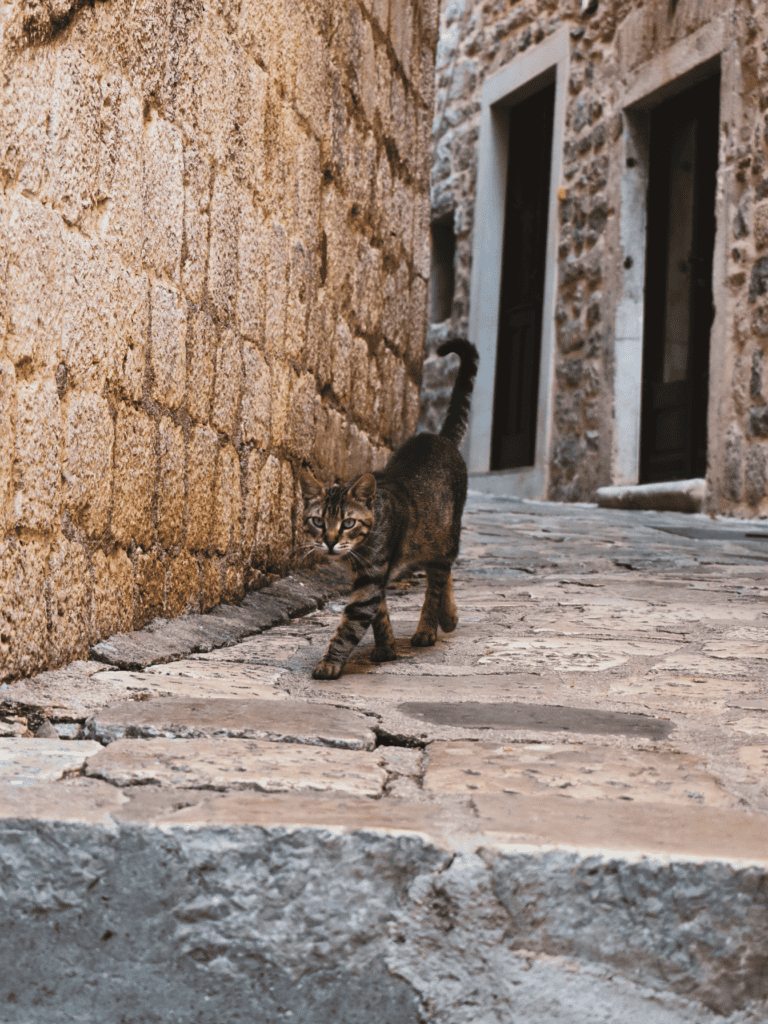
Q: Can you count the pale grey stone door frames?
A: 2